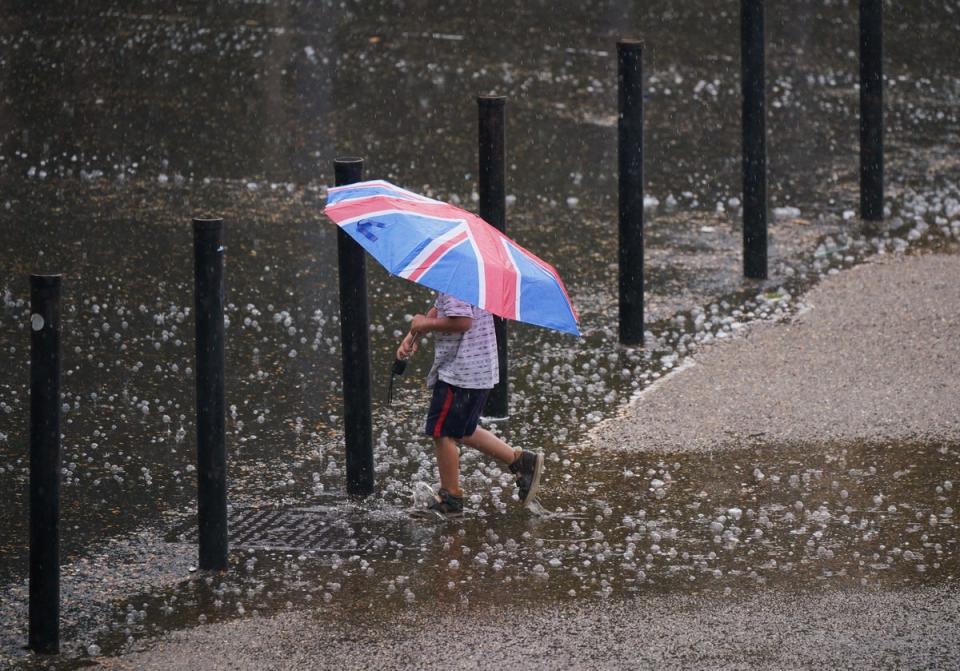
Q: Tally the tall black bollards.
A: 7